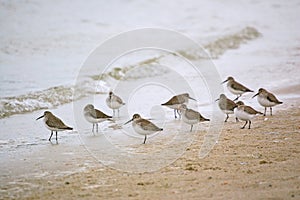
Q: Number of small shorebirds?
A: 10